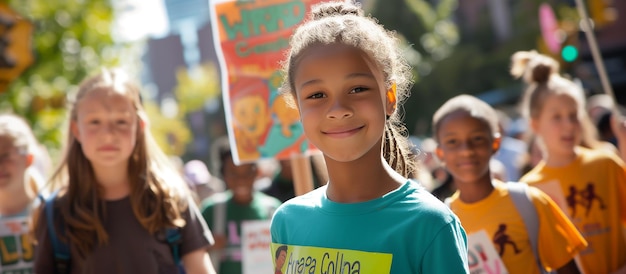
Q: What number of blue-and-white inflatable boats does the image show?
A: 0